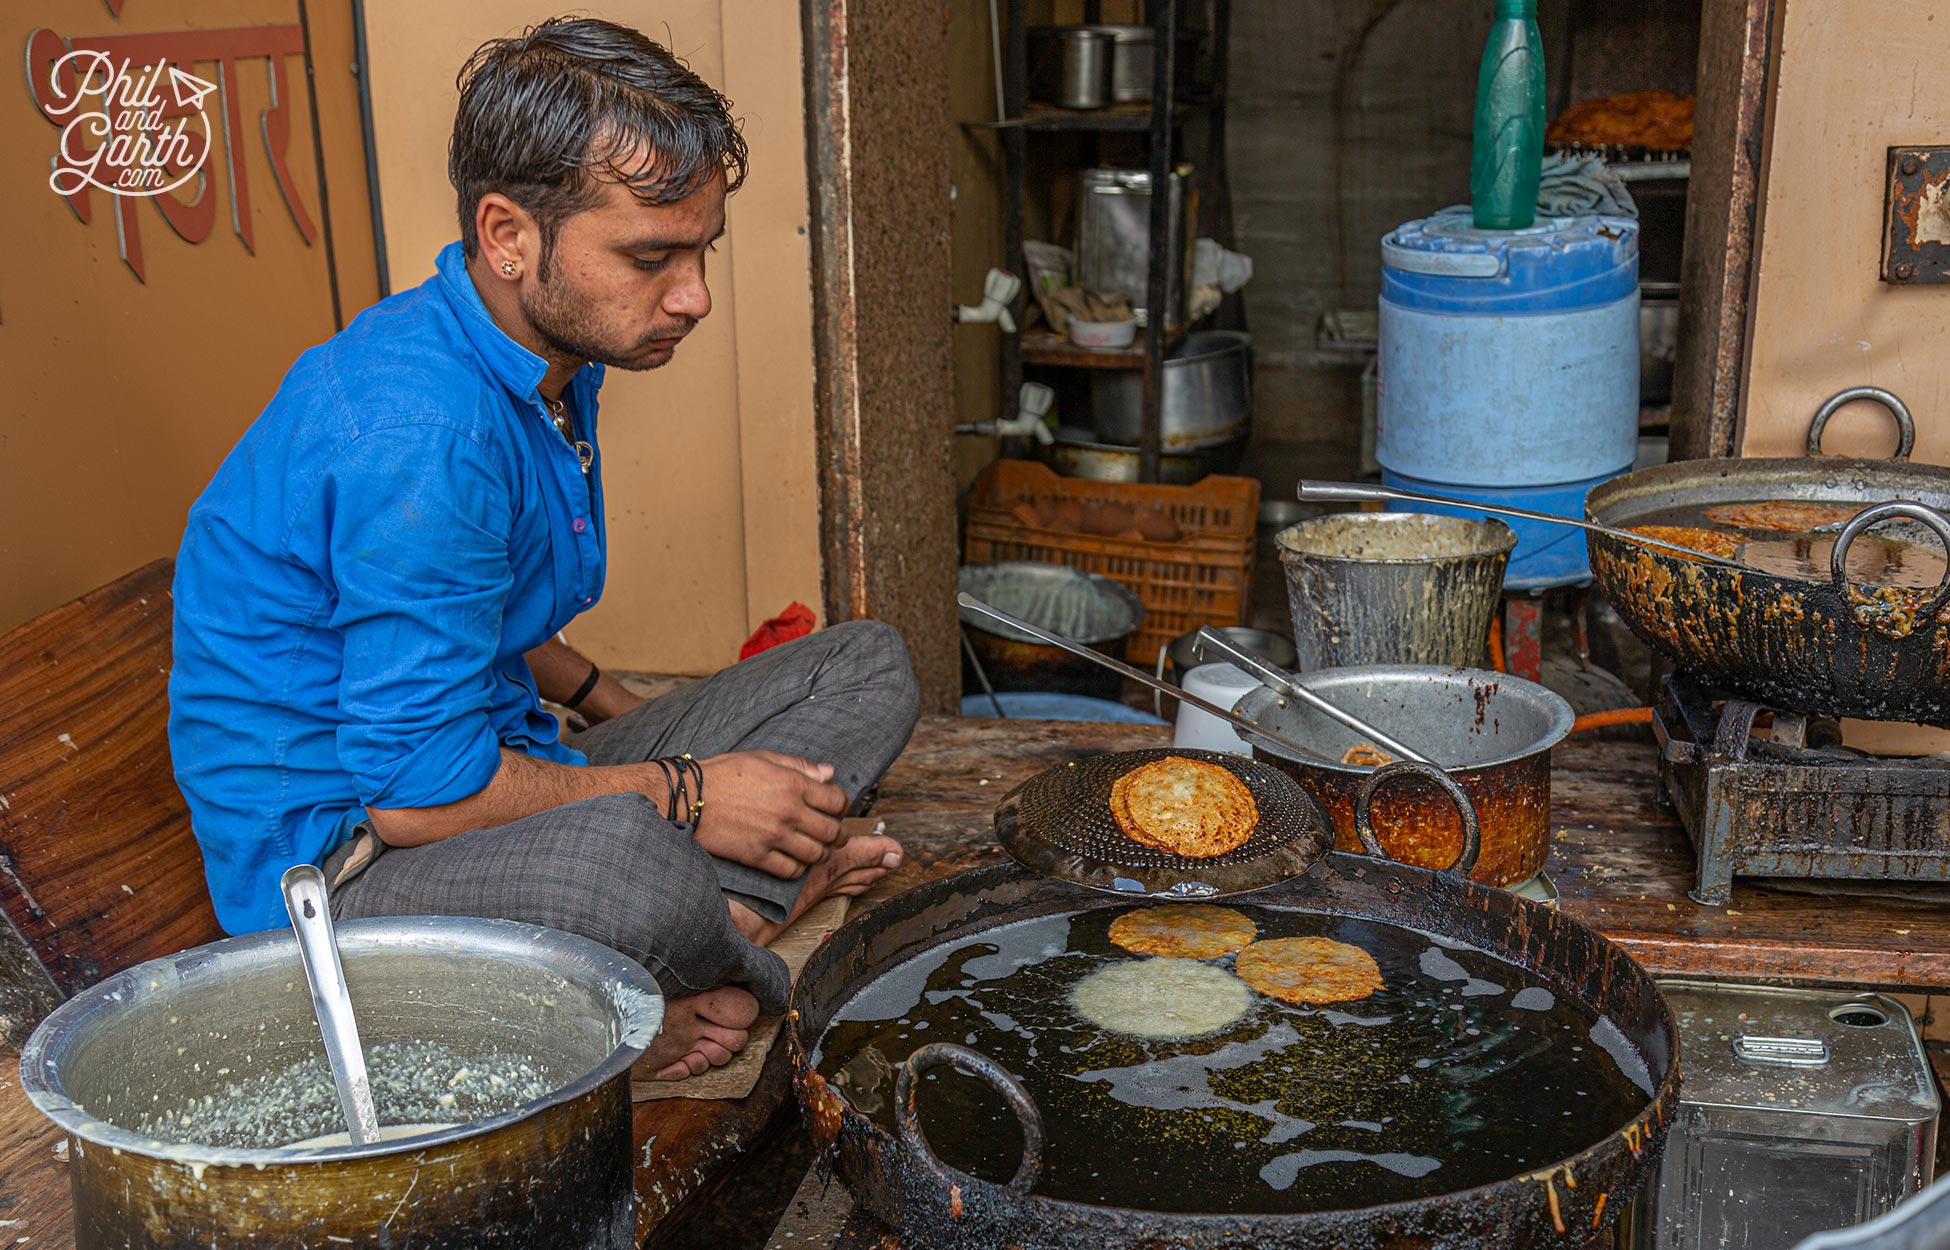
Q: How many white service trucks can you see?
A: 0